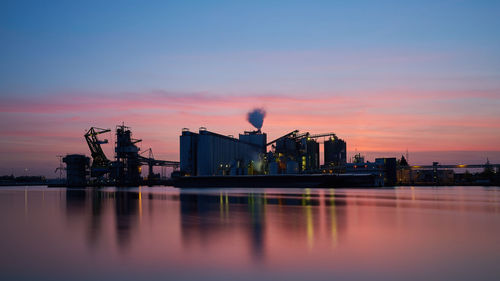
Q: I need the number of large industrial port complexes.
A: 1